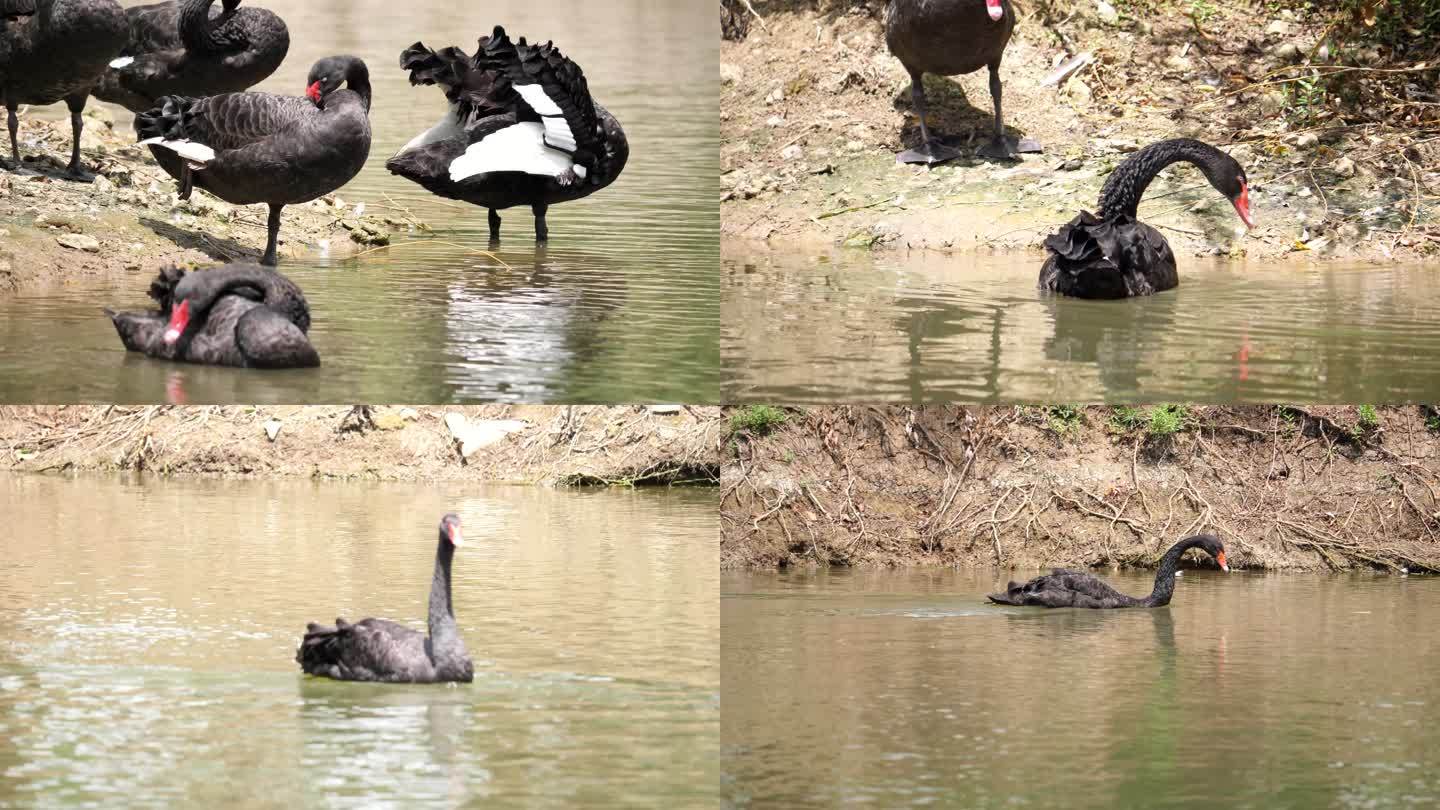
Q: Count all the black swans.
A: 9